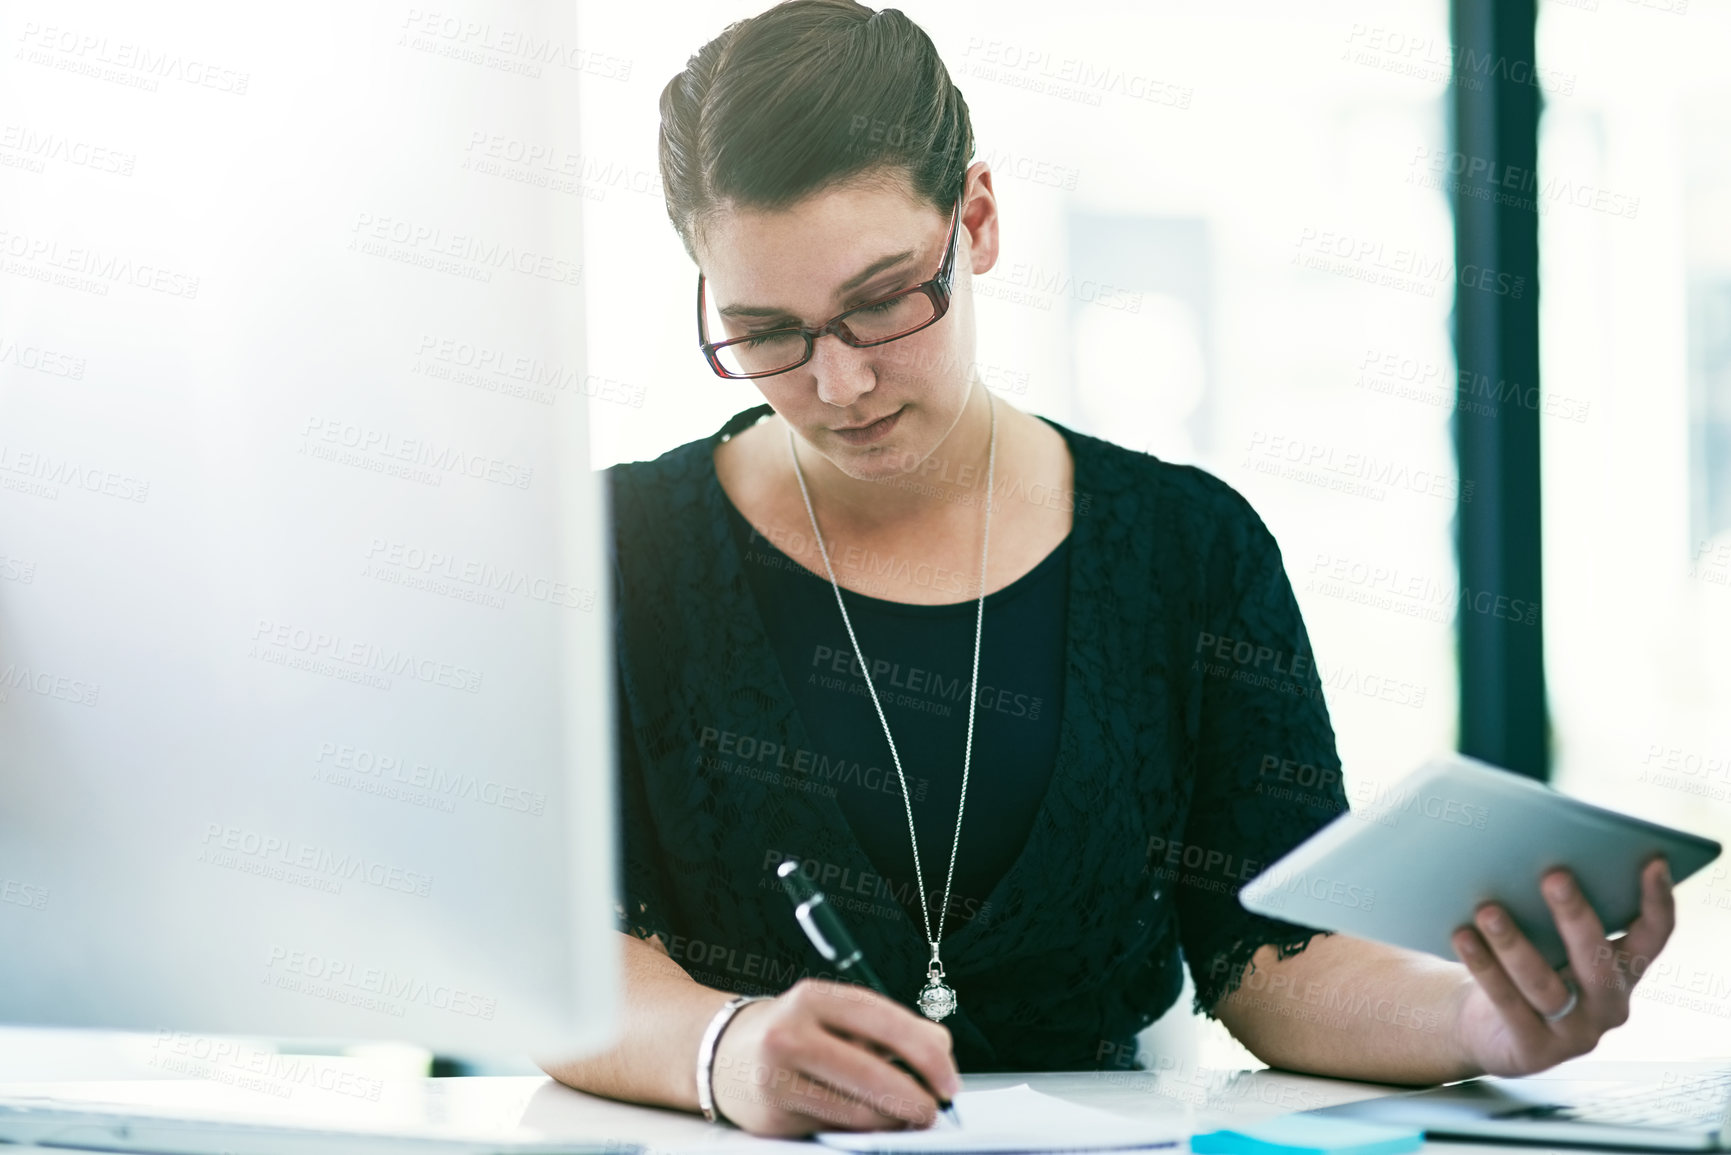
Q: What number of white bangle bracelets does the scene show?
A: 1